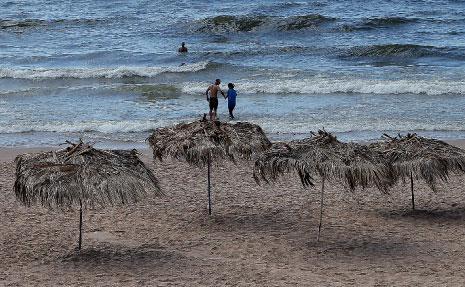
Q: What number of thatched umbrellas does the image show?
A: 4